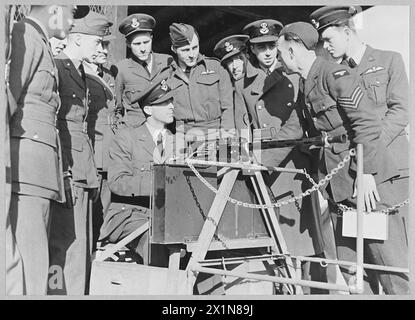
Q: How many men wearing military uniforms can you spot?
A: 11